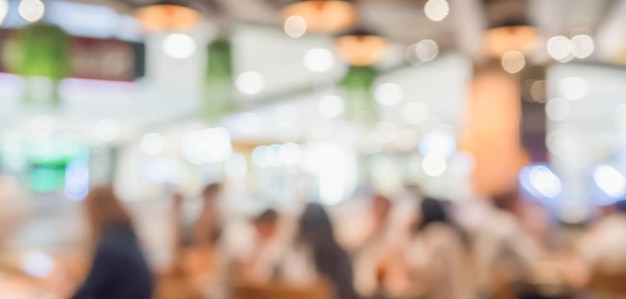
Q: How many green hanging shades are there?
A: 3